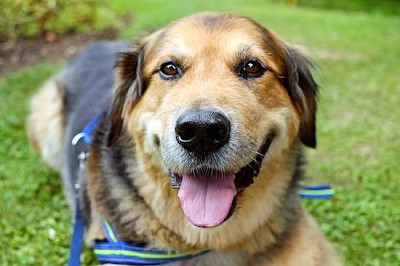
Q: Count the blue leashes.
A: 1